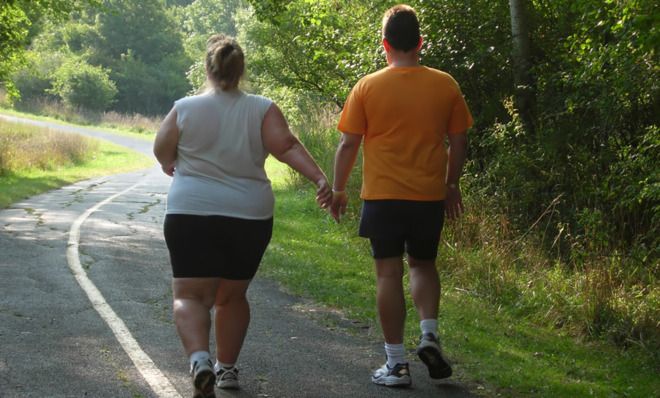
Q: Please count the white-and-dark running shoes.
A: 4